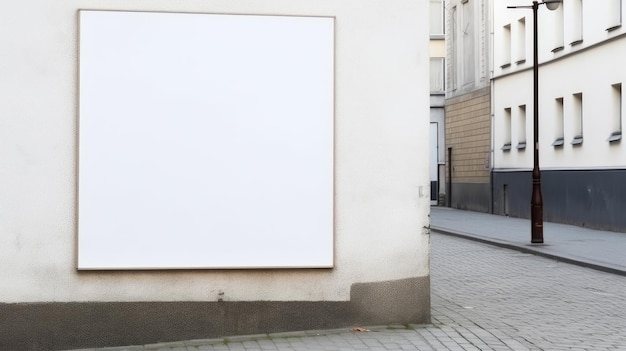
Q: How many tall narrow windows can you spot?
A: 10